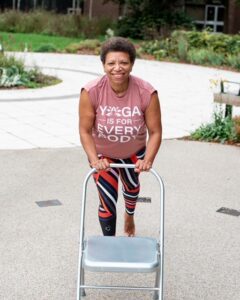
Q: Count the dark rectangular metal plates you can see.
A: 3